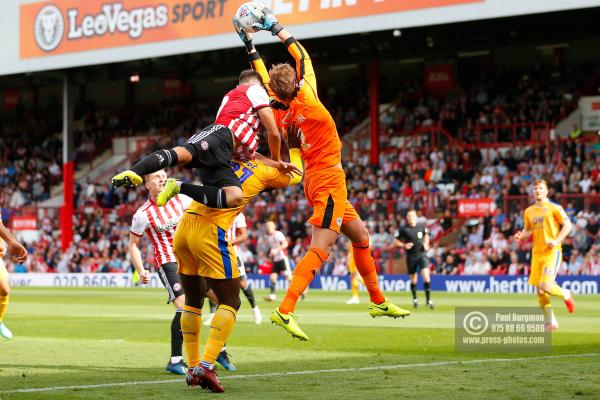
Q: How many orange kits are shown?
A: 1